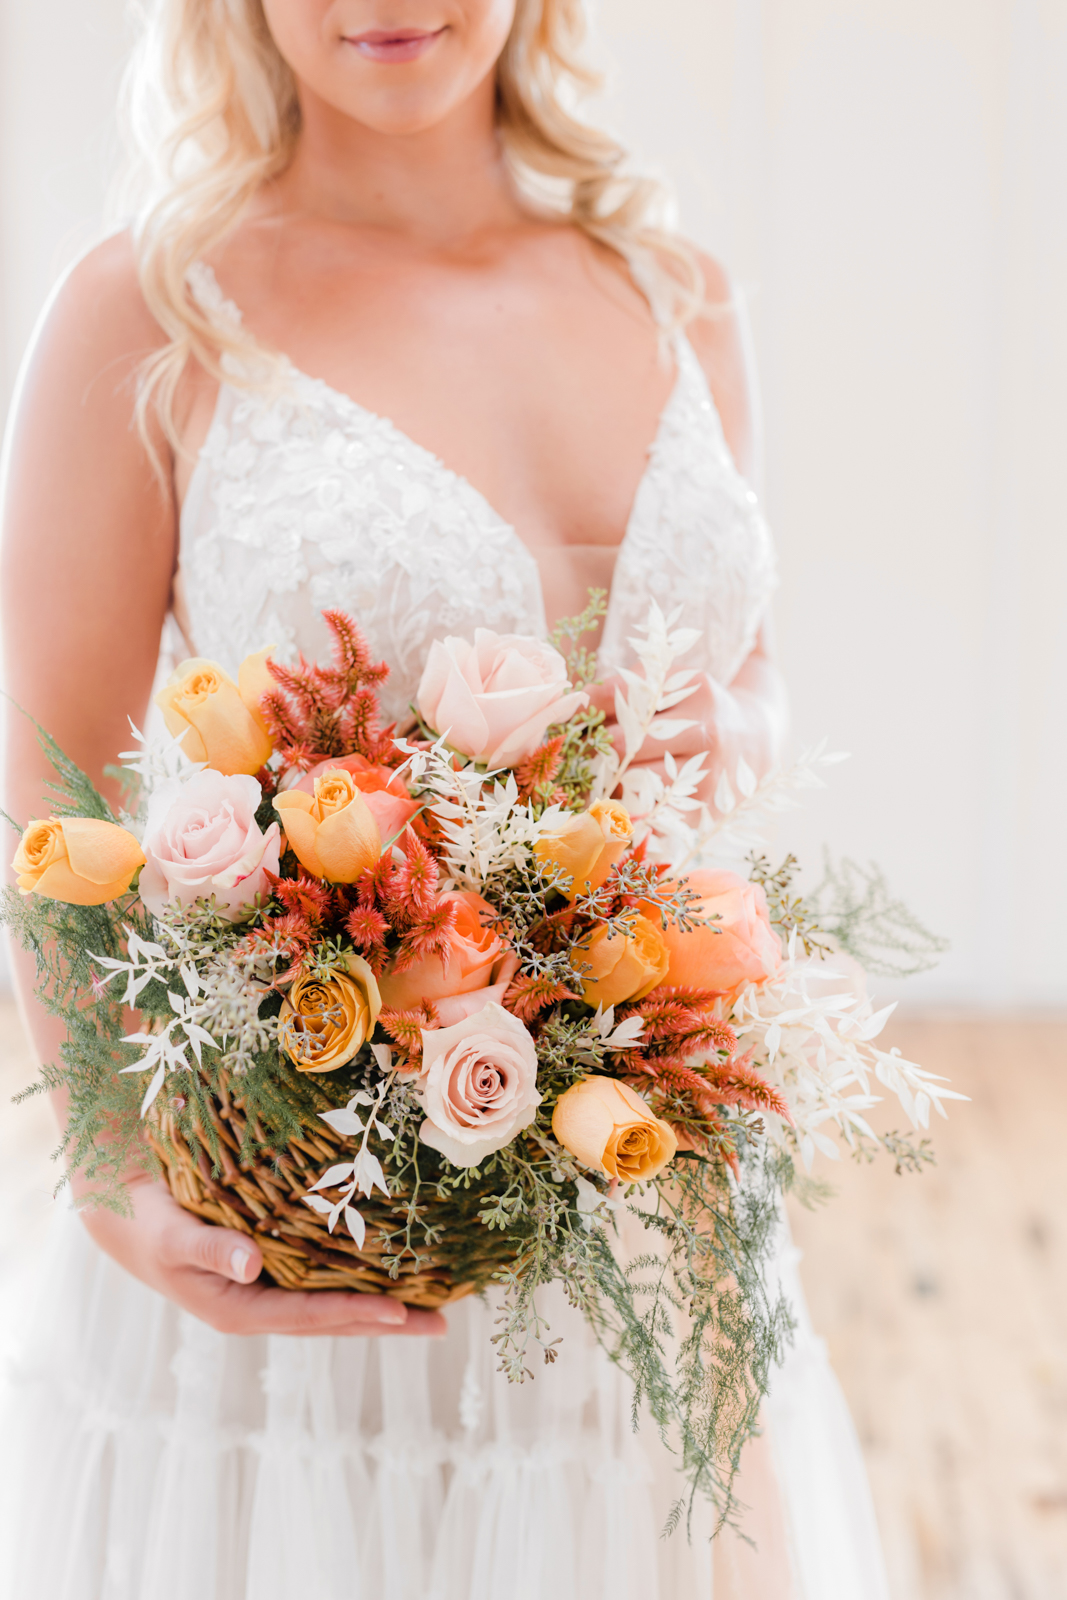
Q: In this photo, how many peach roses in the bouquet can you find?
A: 3